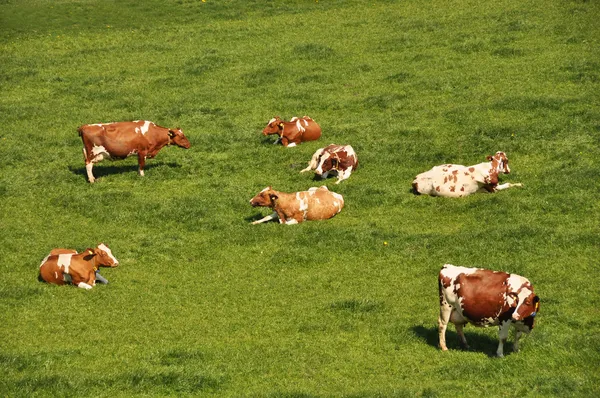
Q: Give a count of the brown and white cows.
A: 7